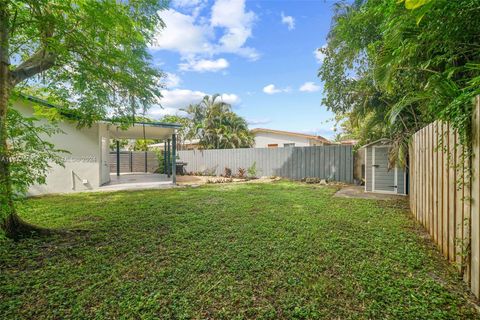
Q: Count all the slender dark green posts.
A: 4